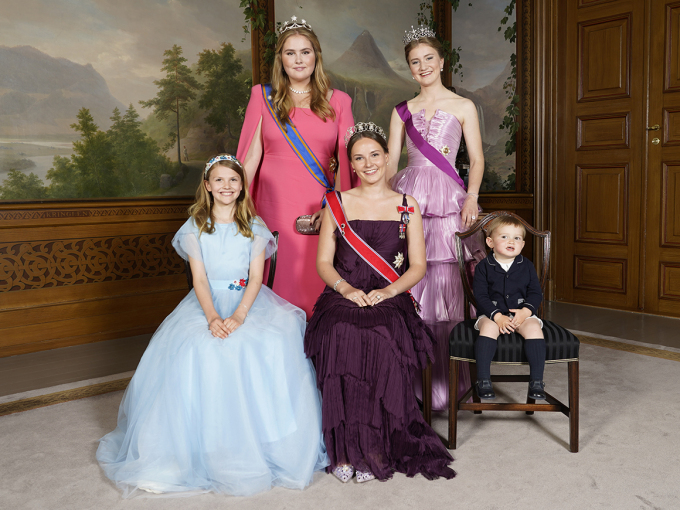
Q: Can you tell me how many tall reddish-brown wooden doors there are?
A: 2